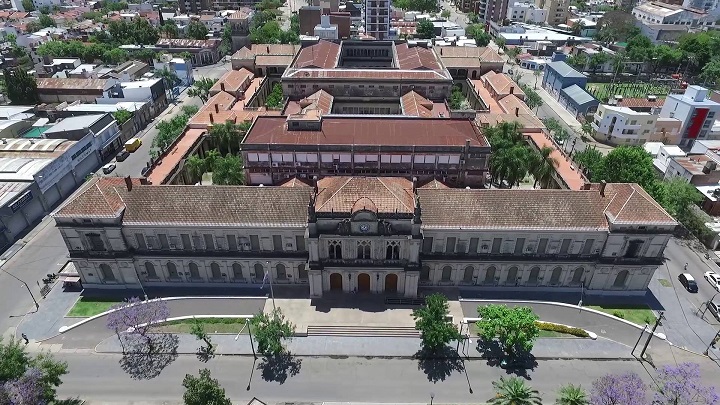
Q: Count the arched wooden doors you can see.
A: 3